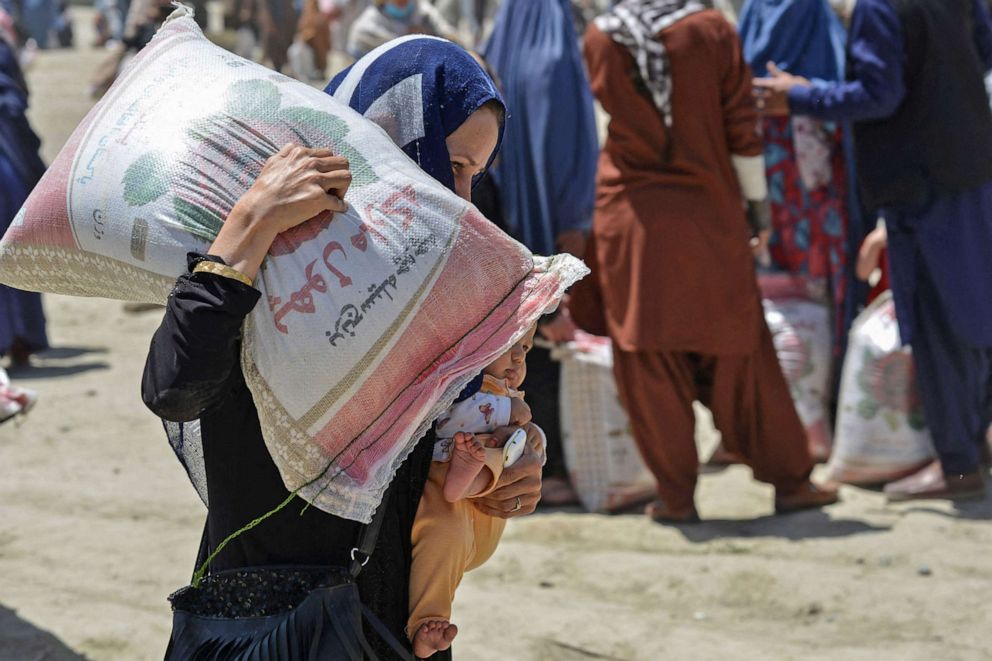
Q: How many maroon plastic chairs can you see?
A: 0